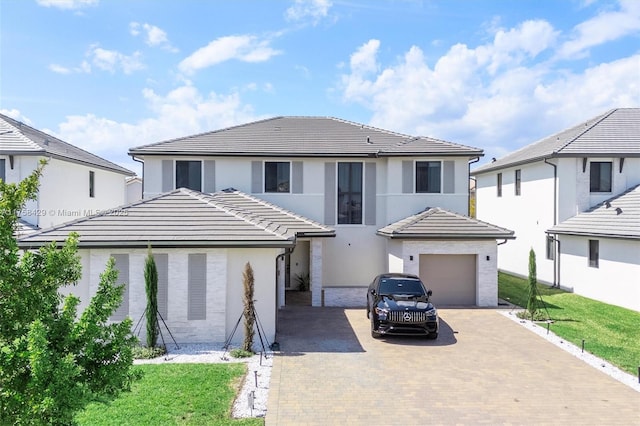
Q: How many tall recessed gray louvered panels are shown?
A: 3